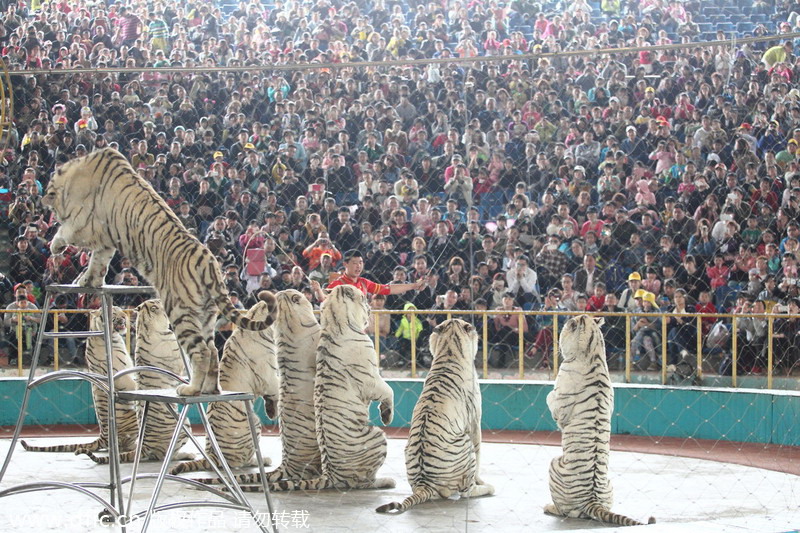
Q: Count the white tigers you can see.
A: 8